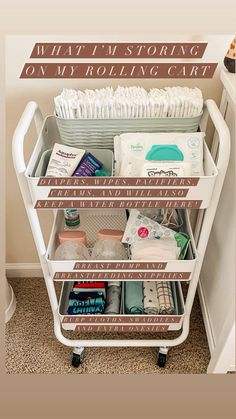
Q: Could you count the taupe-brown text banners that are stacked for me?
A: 9